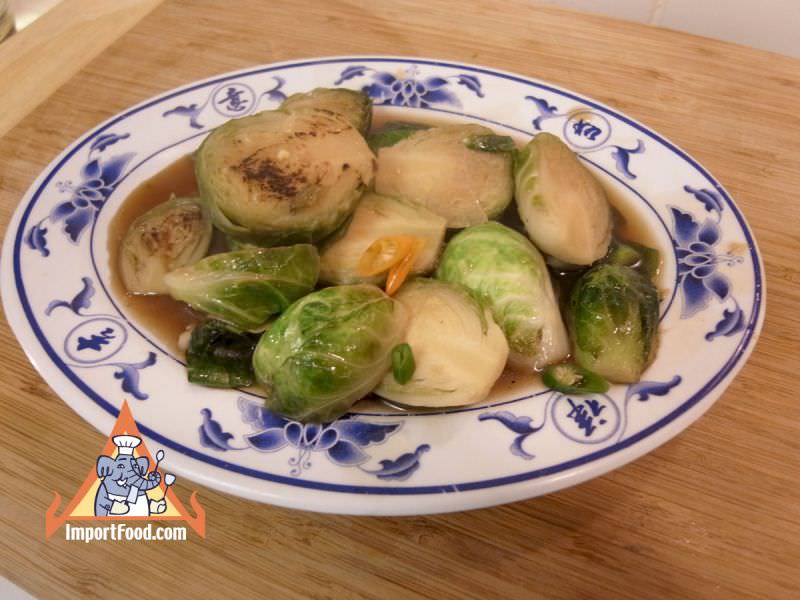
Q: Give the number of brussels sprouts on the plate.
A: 11